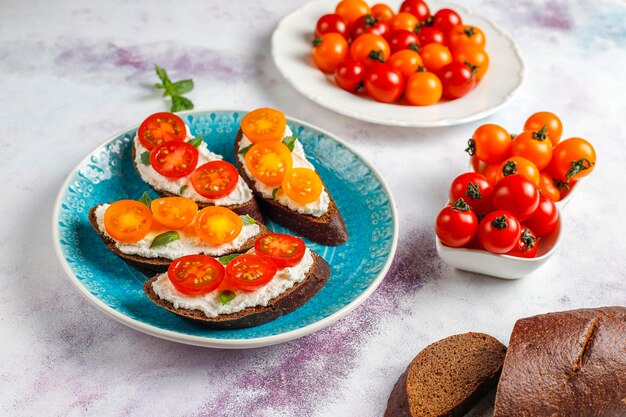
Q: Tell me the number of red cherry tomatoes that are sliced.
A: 6